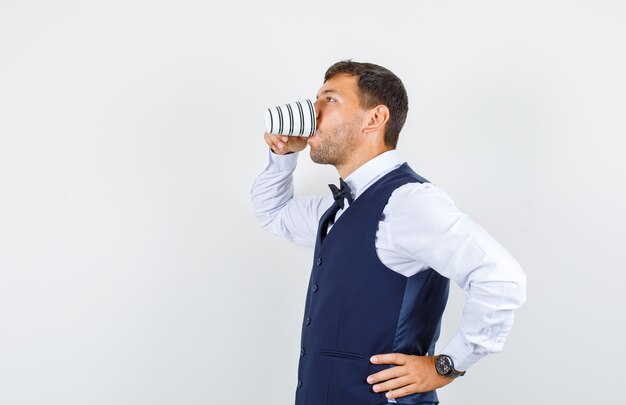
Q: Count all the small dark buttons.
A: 5